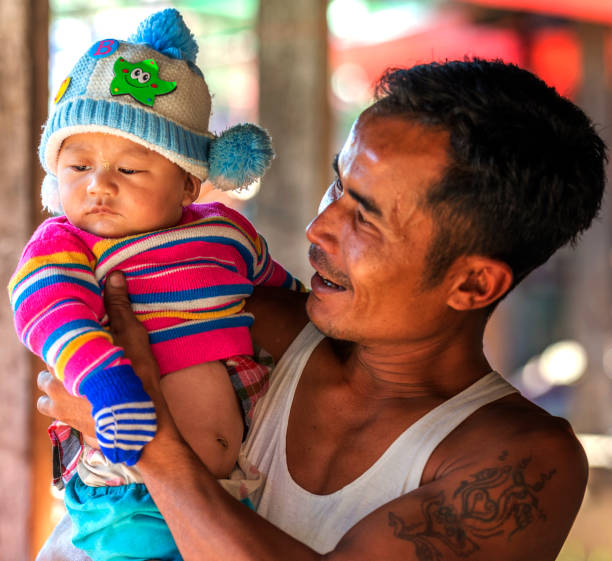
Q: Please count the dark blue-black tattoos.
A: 1